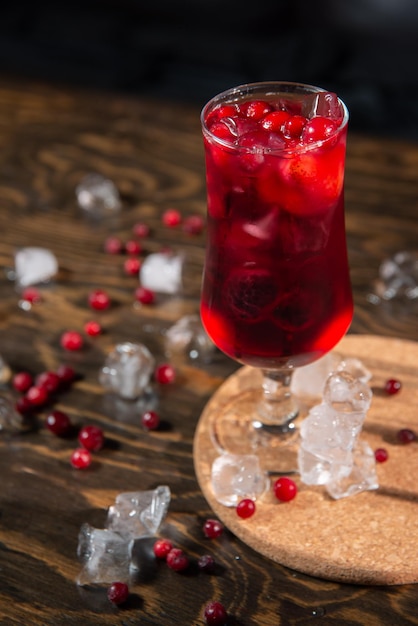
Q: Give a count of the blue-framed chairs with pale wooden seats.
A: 0